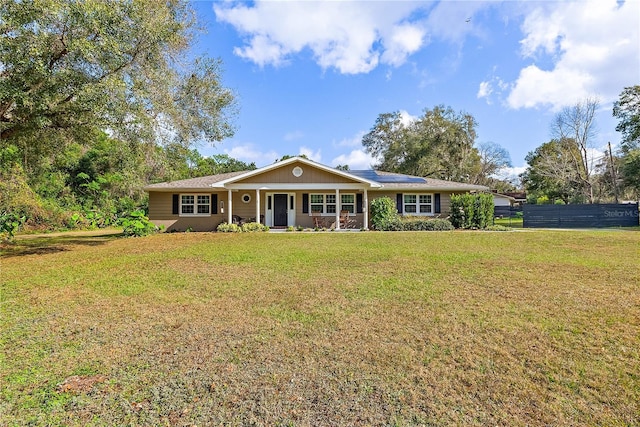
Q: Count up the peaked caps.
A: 0